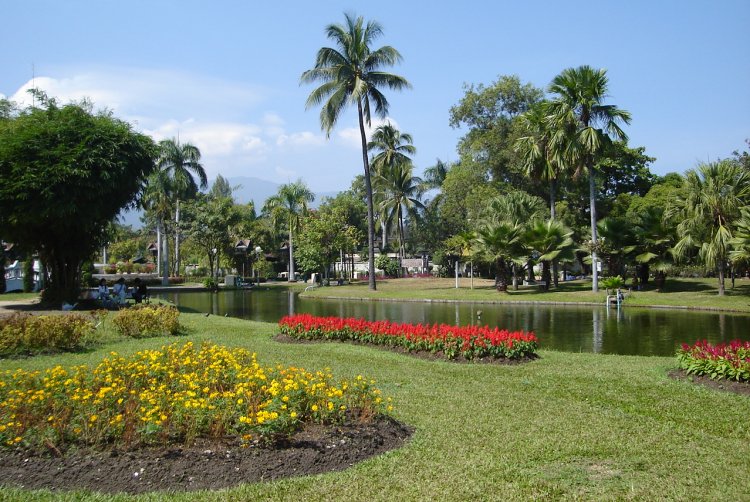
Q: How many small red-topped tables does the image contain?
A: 0